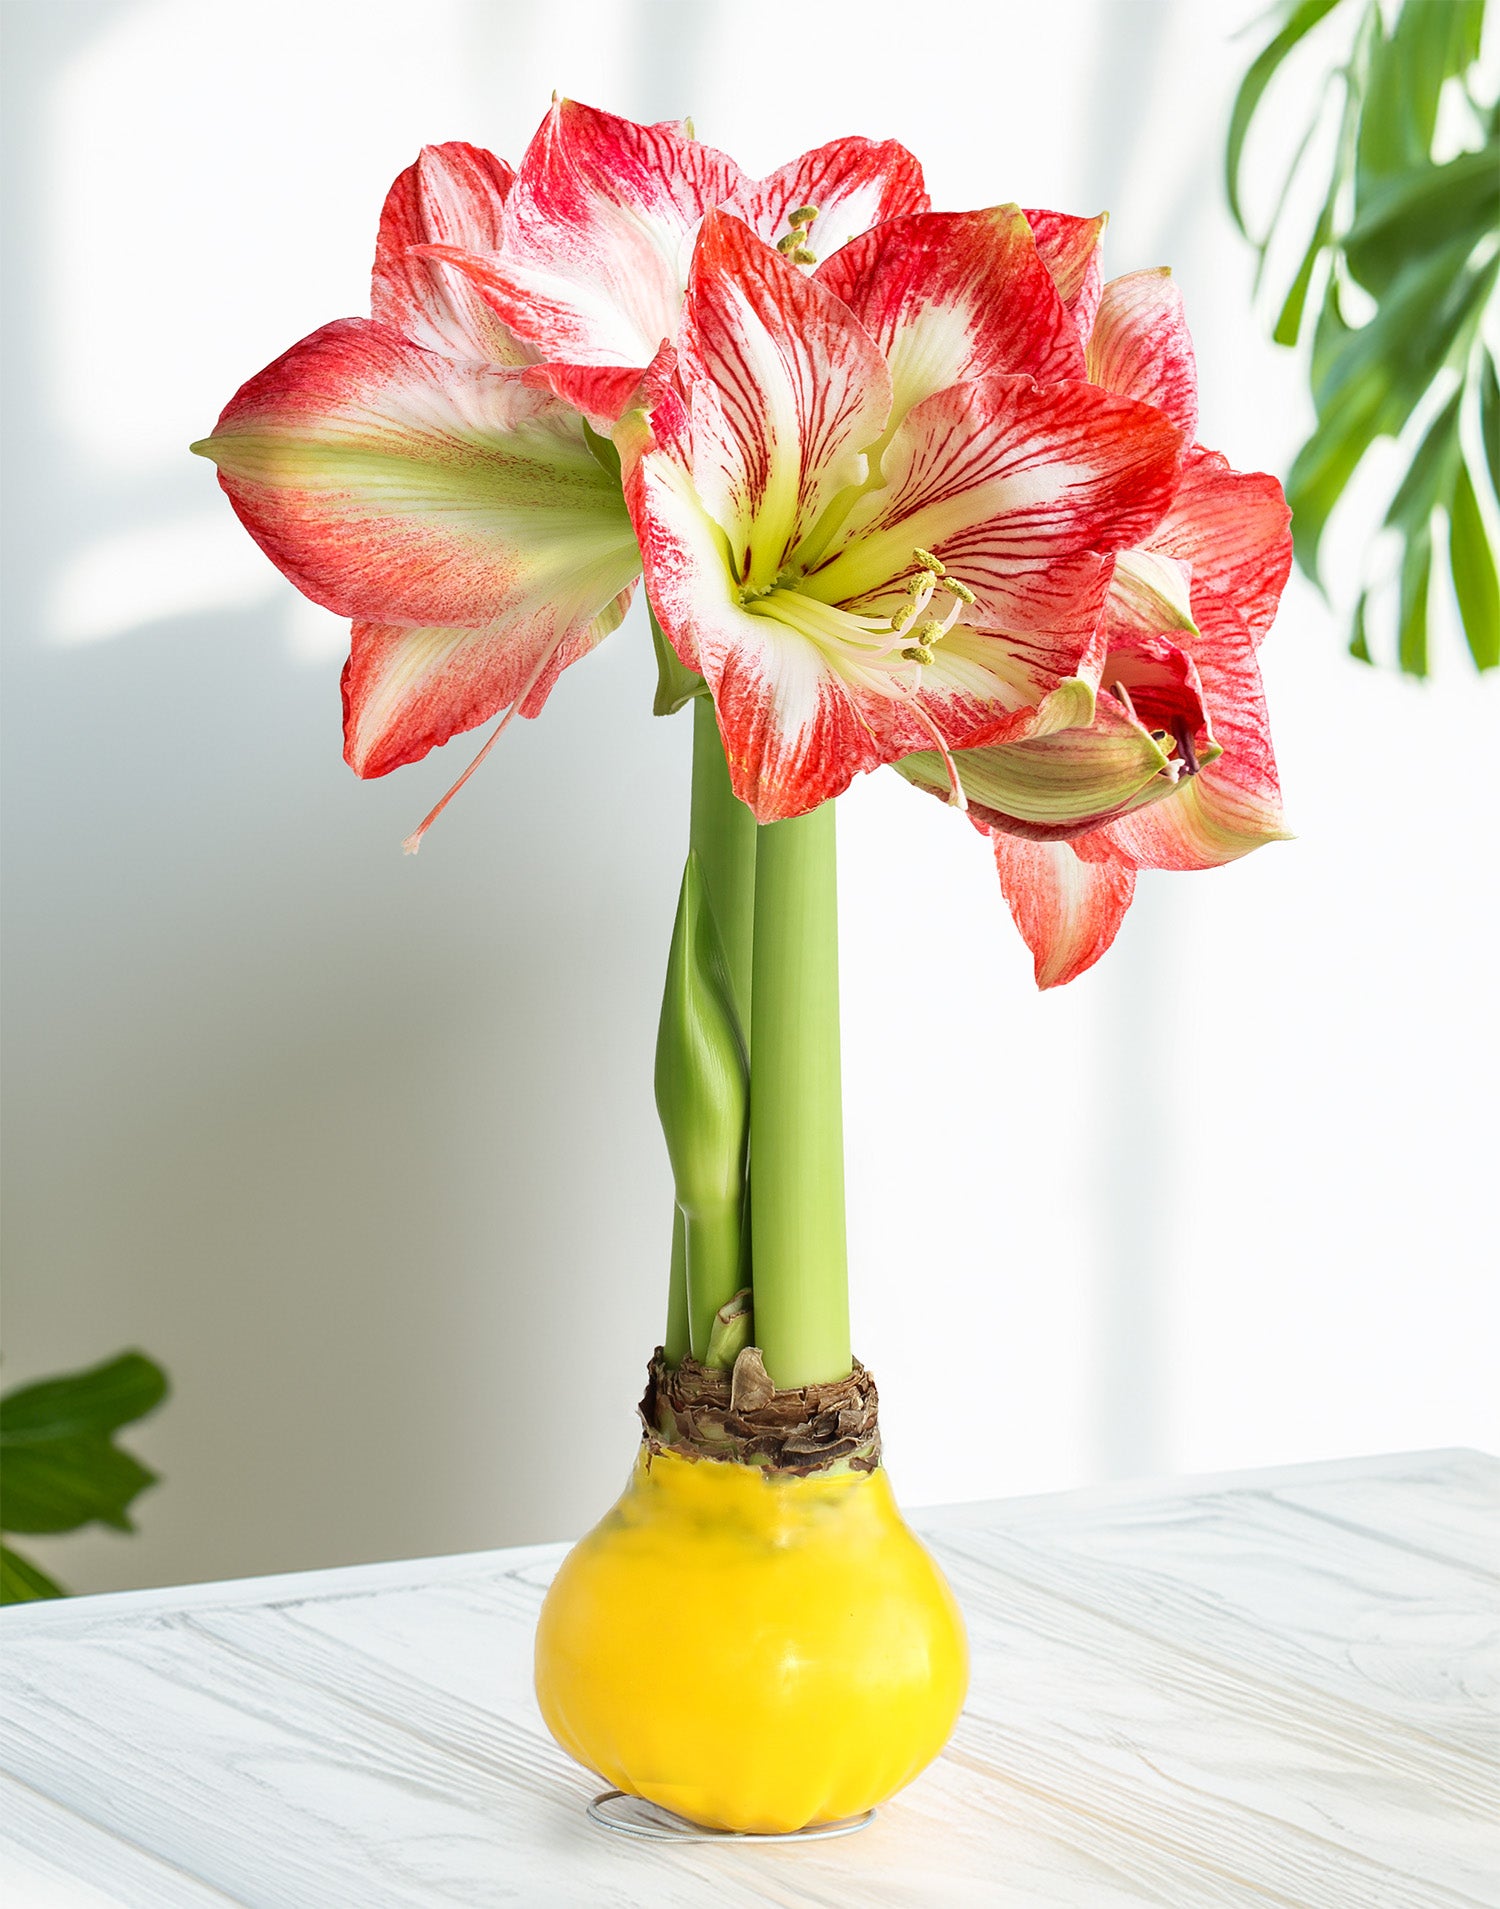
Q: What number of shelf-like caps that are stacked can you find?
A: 0